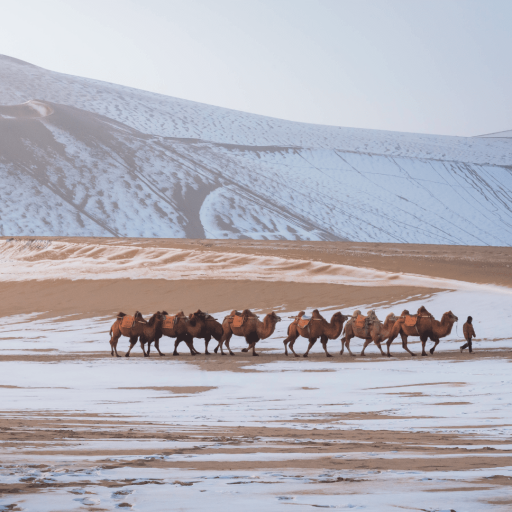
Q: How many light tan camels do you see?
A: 1